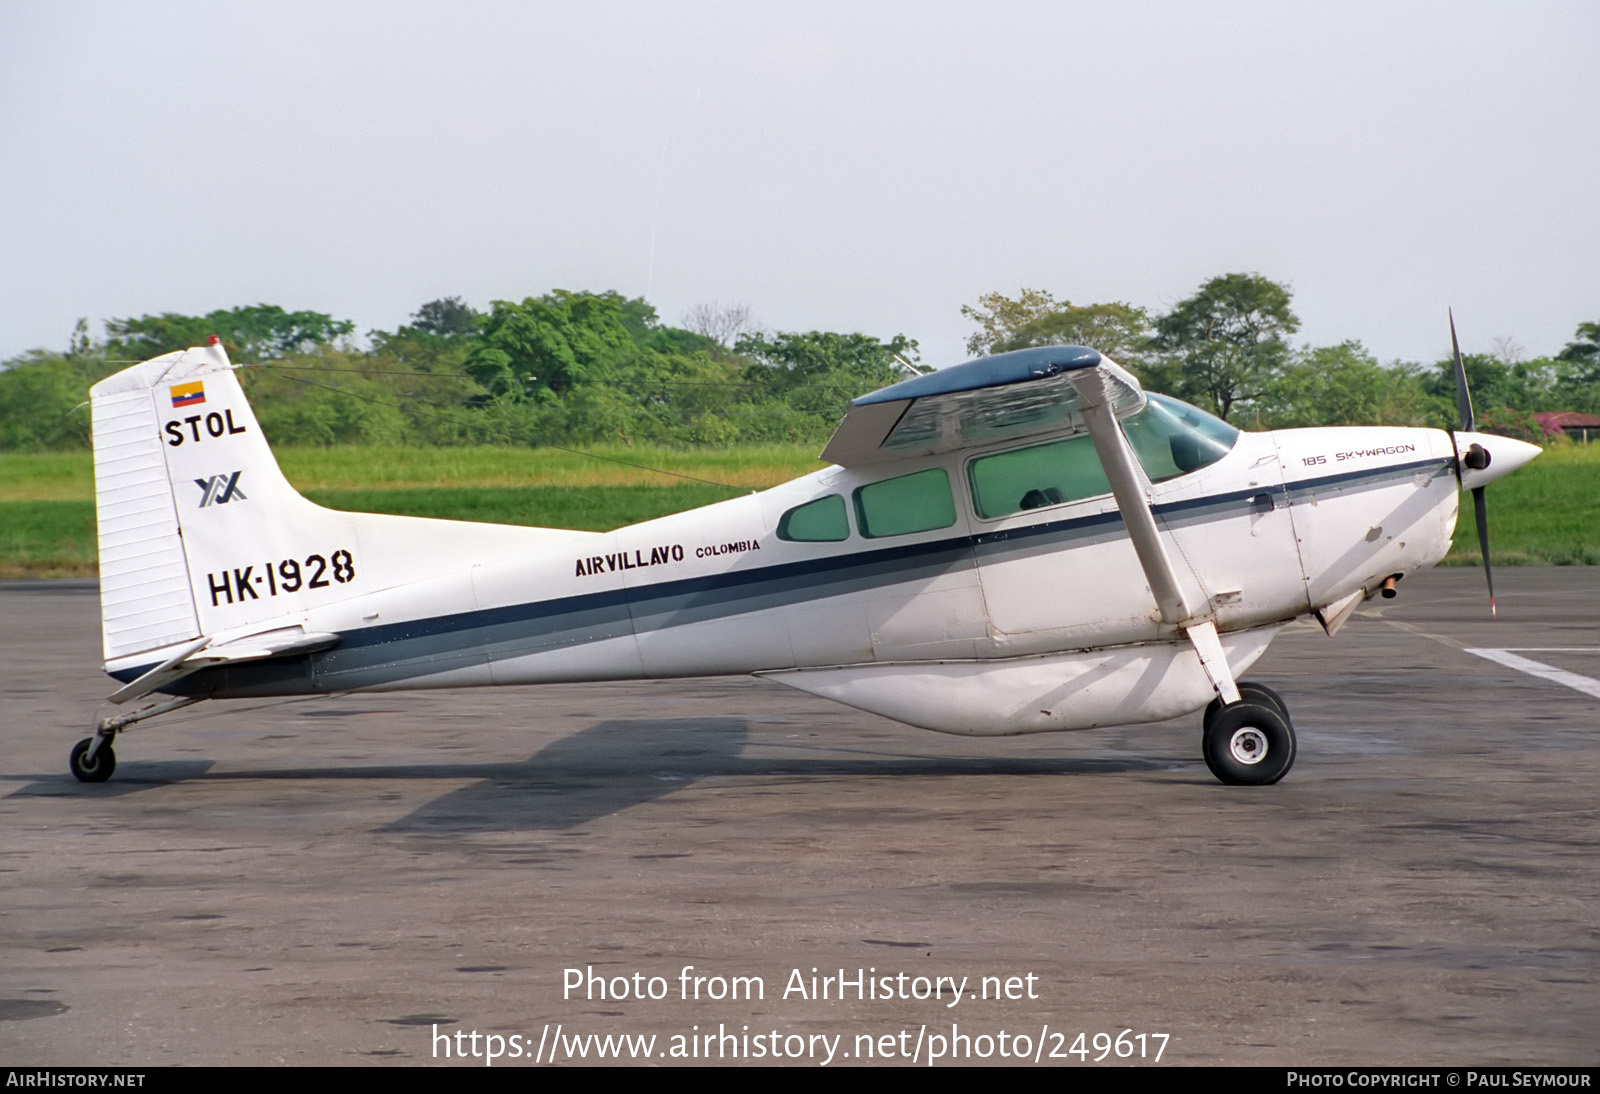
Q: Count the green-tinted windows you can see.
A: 4